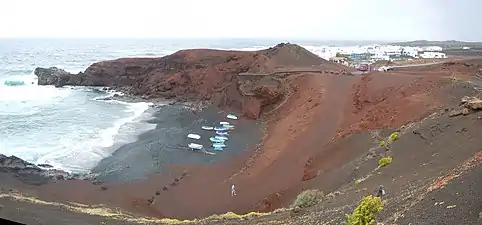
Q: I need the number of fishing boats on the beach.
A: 12